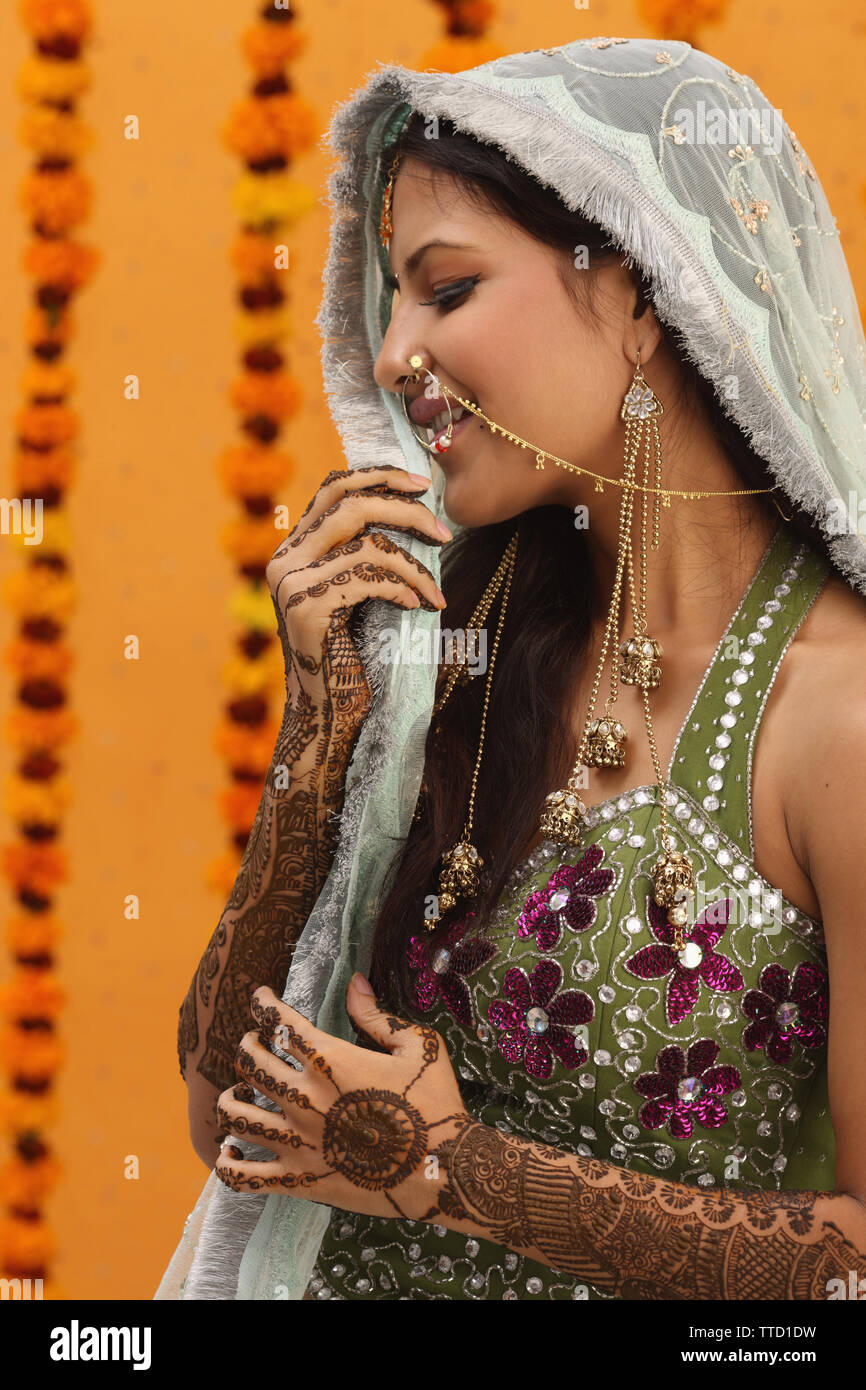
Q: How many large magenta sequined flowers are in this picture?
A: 6